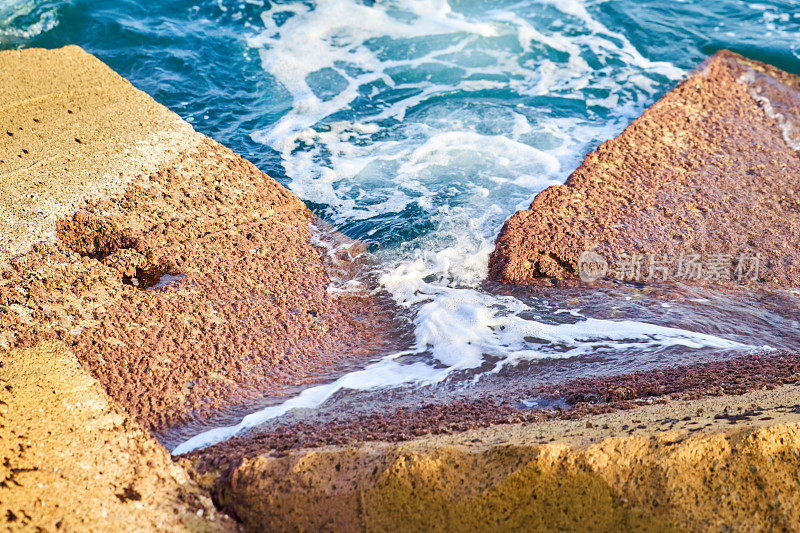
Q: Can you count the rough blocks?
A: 4